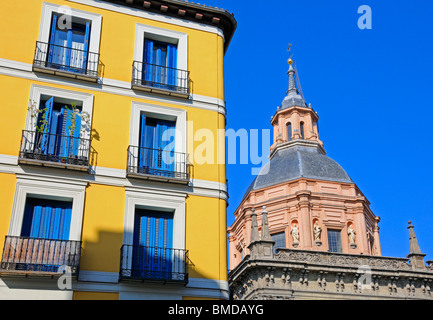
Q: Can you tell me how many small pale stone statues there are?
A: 3